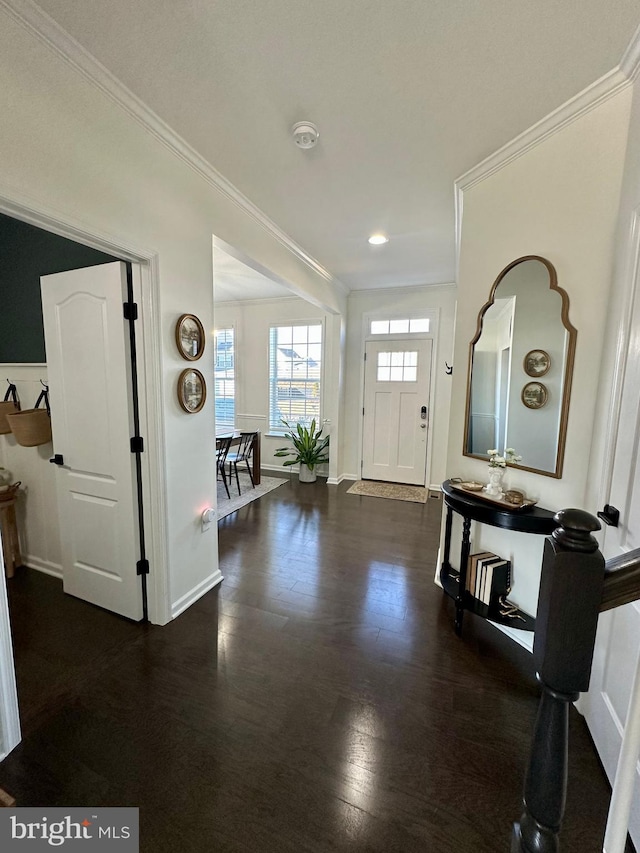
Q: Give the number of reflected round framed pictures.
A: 2